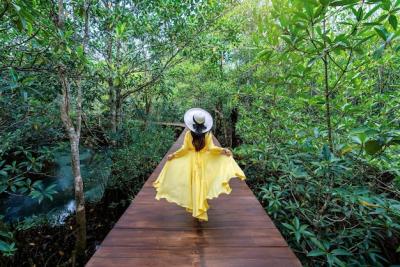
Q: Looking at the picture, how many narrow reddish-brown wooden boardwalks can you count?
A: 1